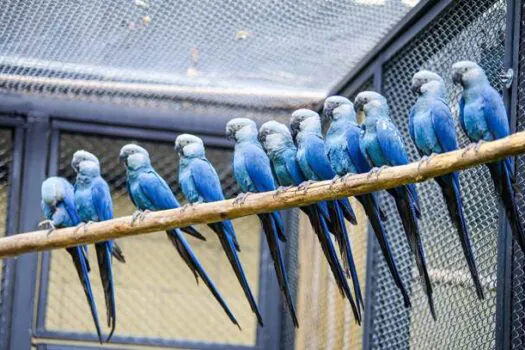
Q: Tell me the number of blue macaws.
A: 11